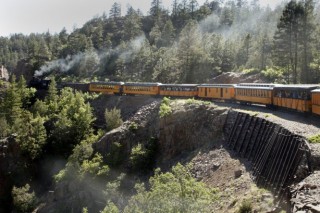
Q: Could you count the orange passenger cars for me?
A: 7